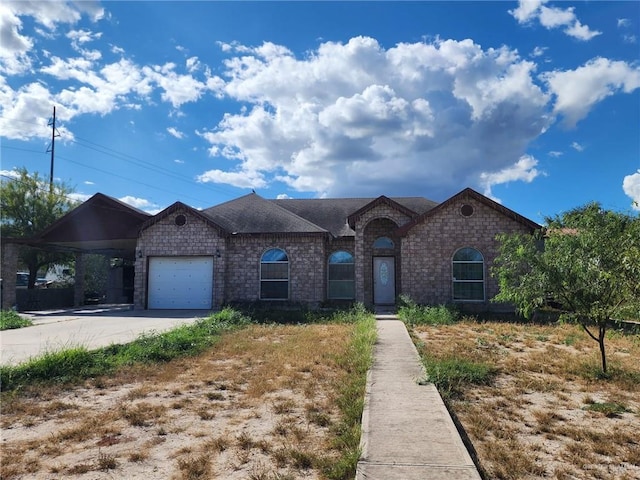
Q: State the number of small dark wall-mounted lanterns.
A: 2